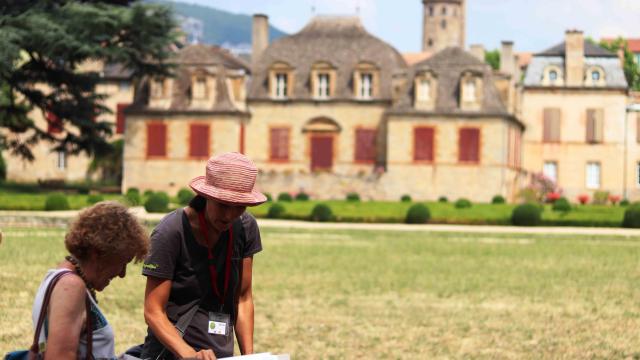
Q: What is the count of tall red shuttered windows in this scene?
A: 6